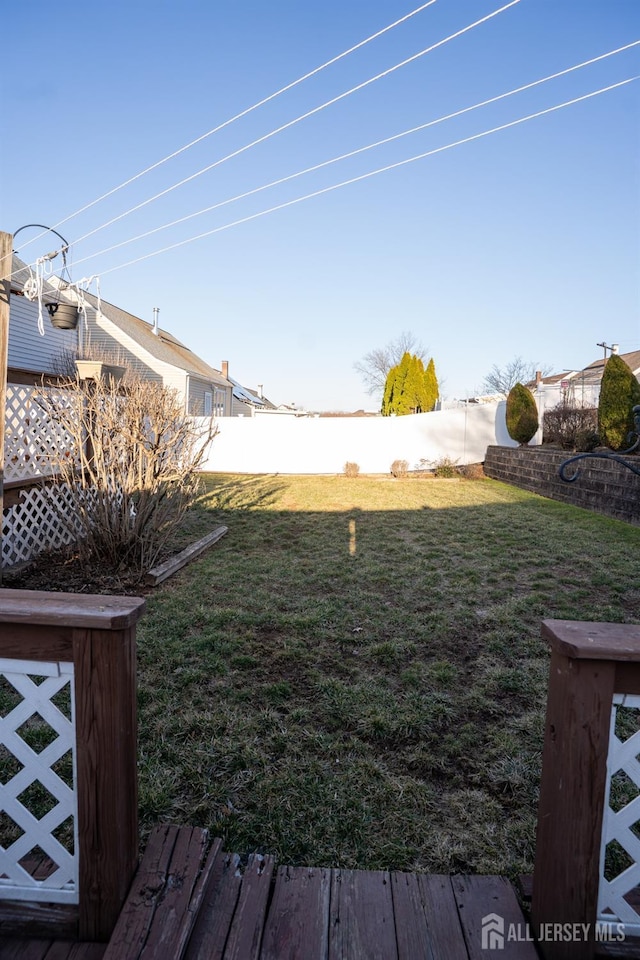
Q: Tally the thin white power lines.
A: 4